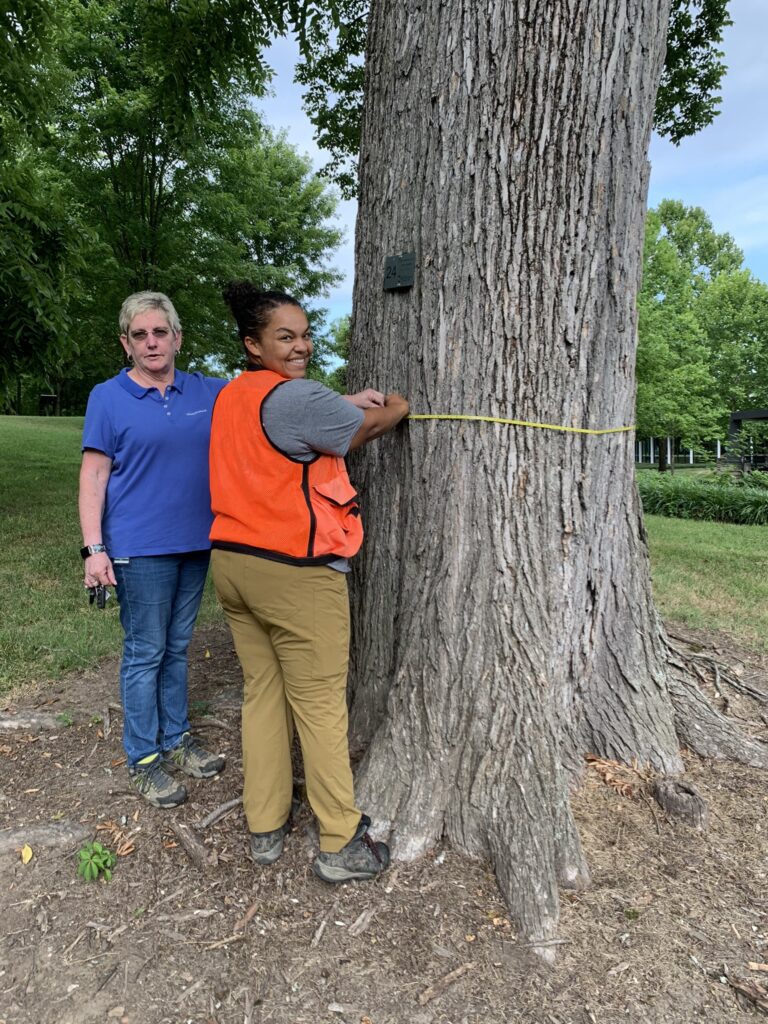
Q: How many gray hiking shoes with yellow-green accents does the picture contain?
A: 2